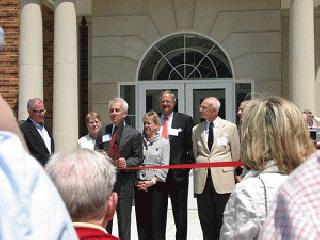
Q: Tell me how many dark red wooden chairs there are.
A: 0